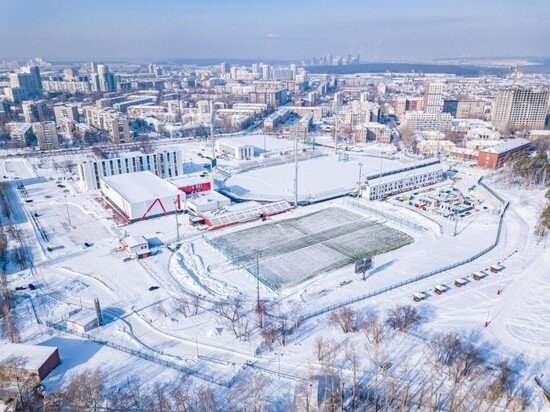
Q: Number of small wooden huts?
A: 5